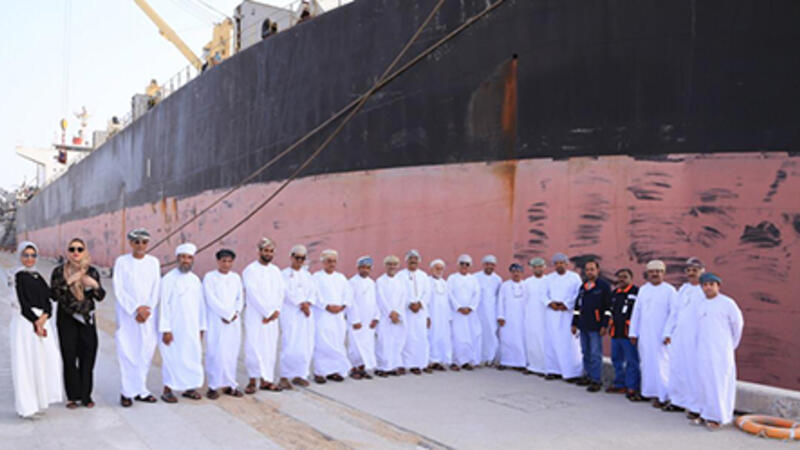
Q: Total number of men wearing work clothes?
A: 2